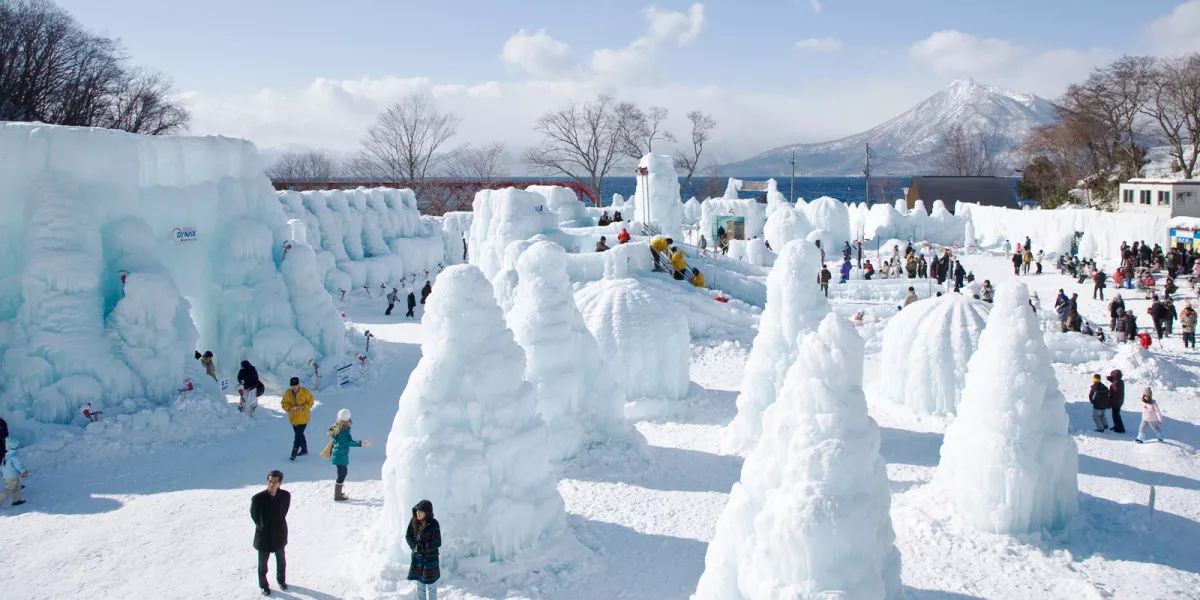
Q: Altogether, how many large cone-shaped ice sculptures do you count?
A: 5